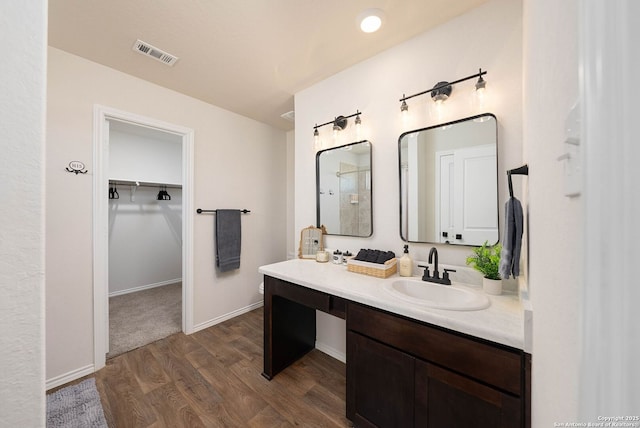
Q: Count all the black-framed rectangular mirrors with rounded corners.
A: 2